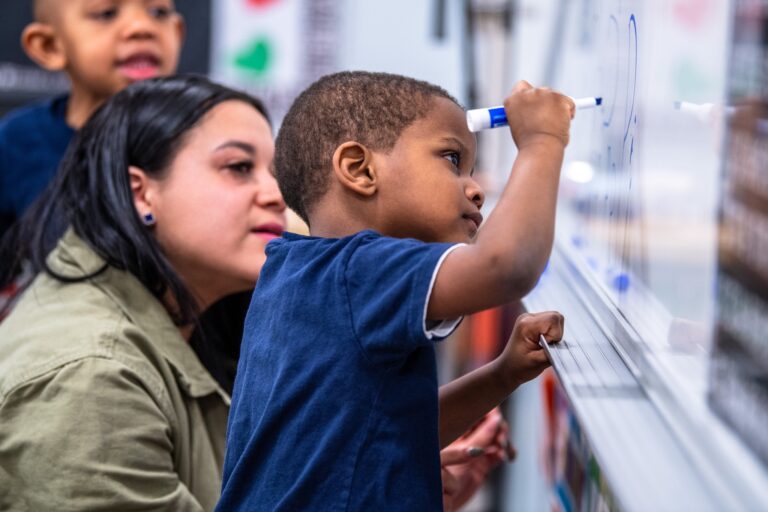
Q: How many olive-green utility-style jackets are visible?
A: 1